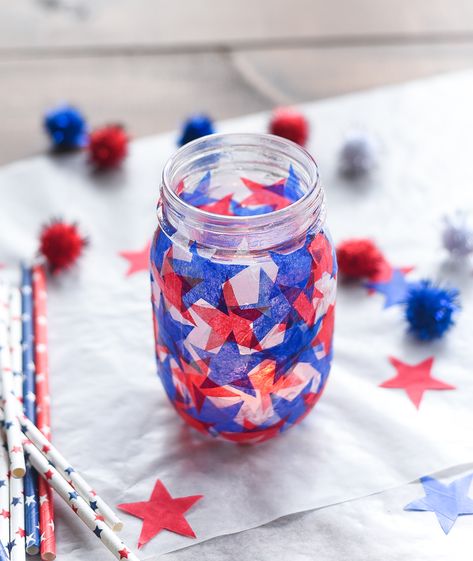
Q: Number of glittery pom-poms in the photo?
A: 9